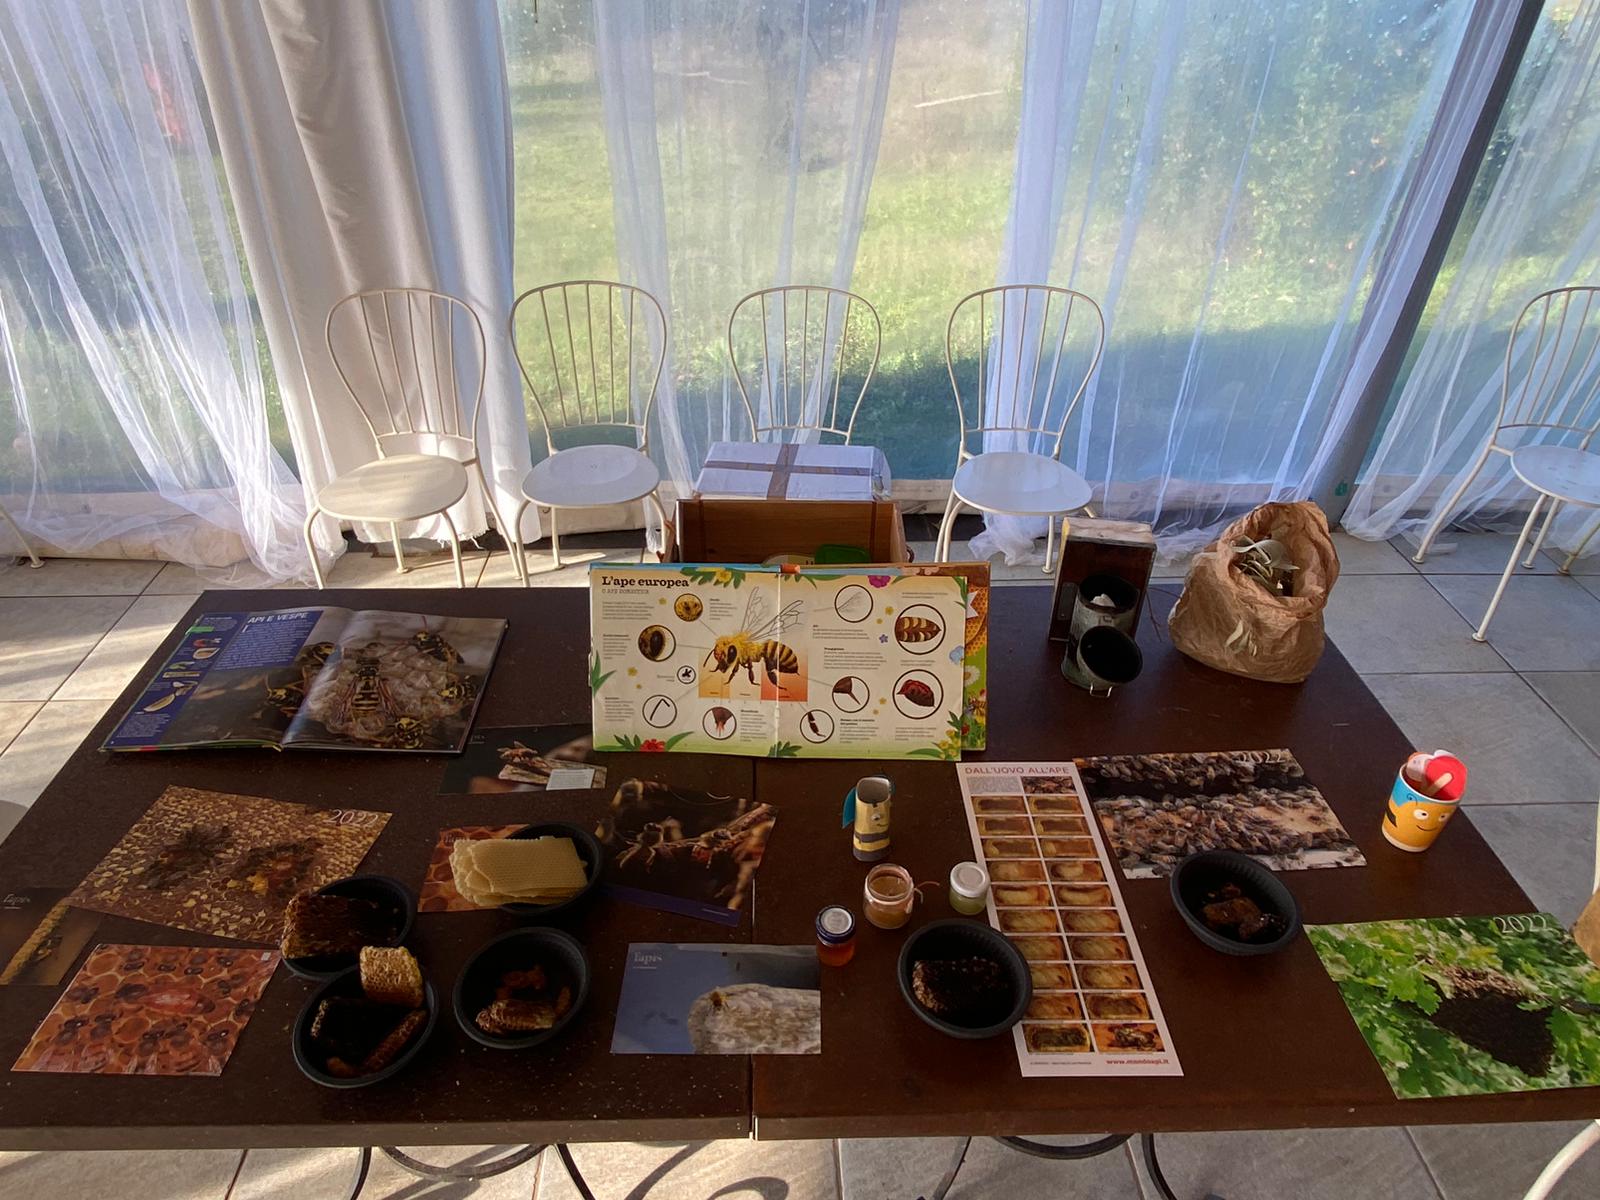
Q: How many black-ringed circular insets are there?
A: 10